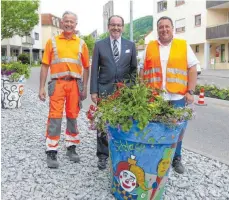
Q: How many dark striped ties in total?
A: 1